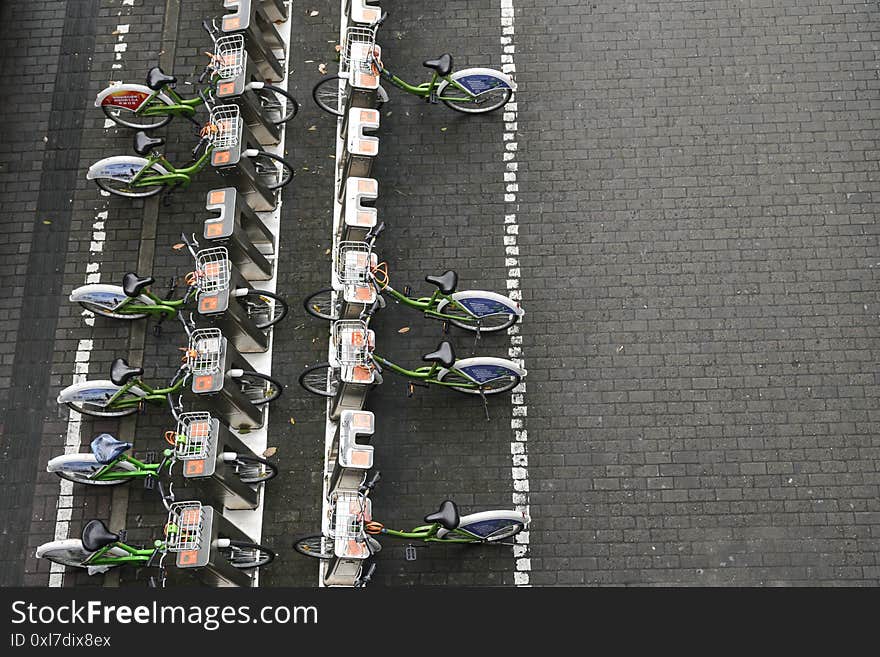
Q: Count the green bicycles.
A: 10